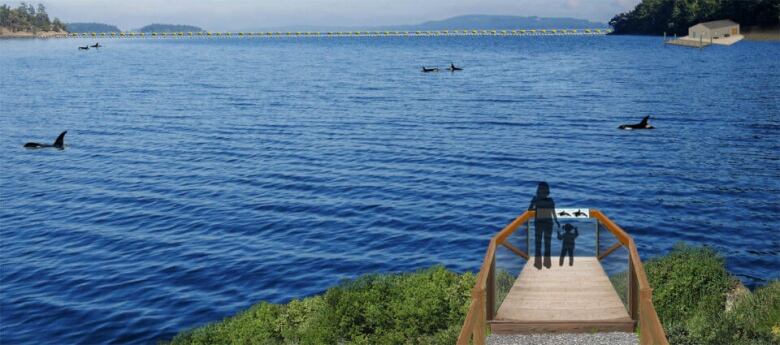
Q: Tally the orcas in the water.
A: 6